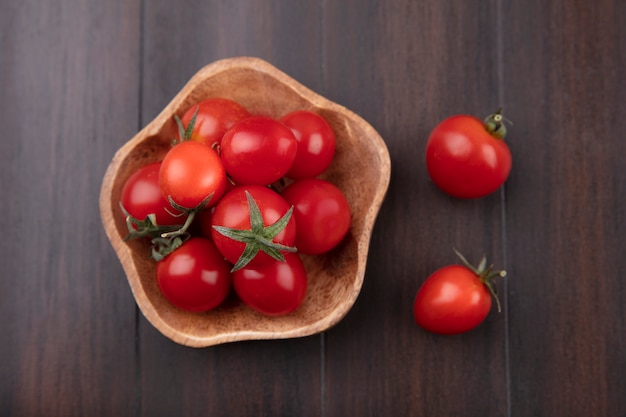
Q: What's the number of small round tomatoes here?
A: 11